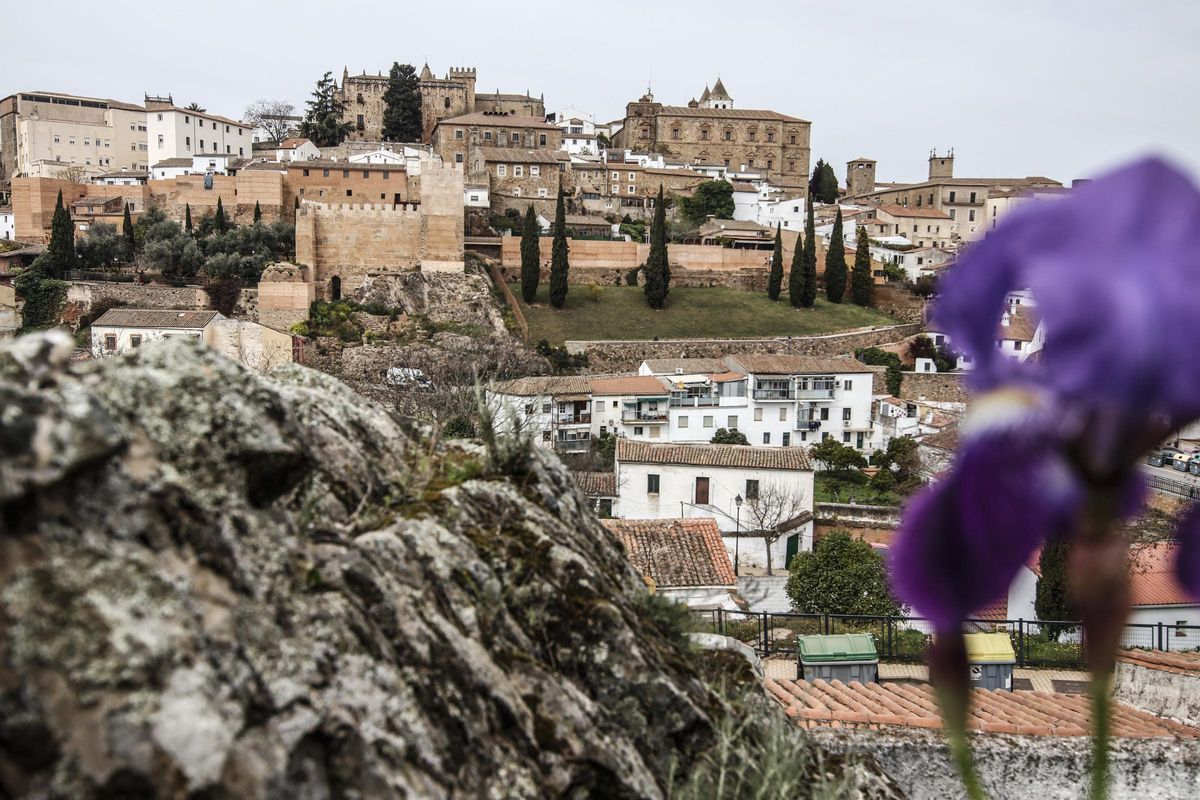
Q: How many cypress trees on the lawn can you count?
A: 8